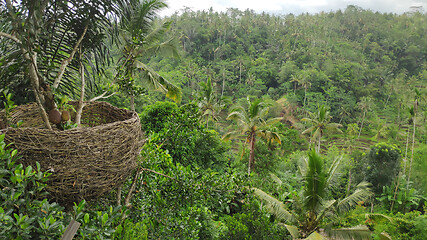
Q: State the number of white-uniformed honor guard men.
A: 0